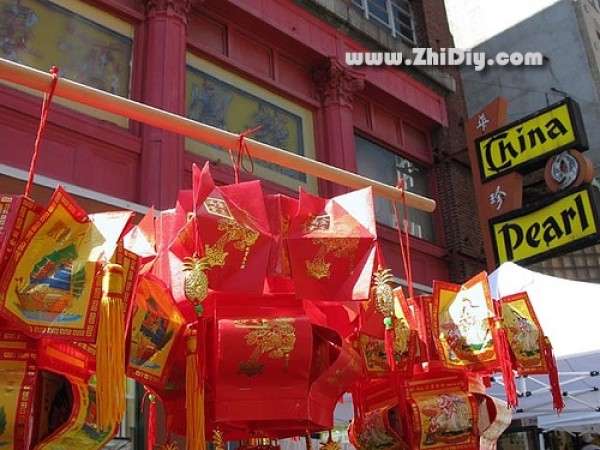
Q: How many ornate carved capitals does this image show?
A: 2